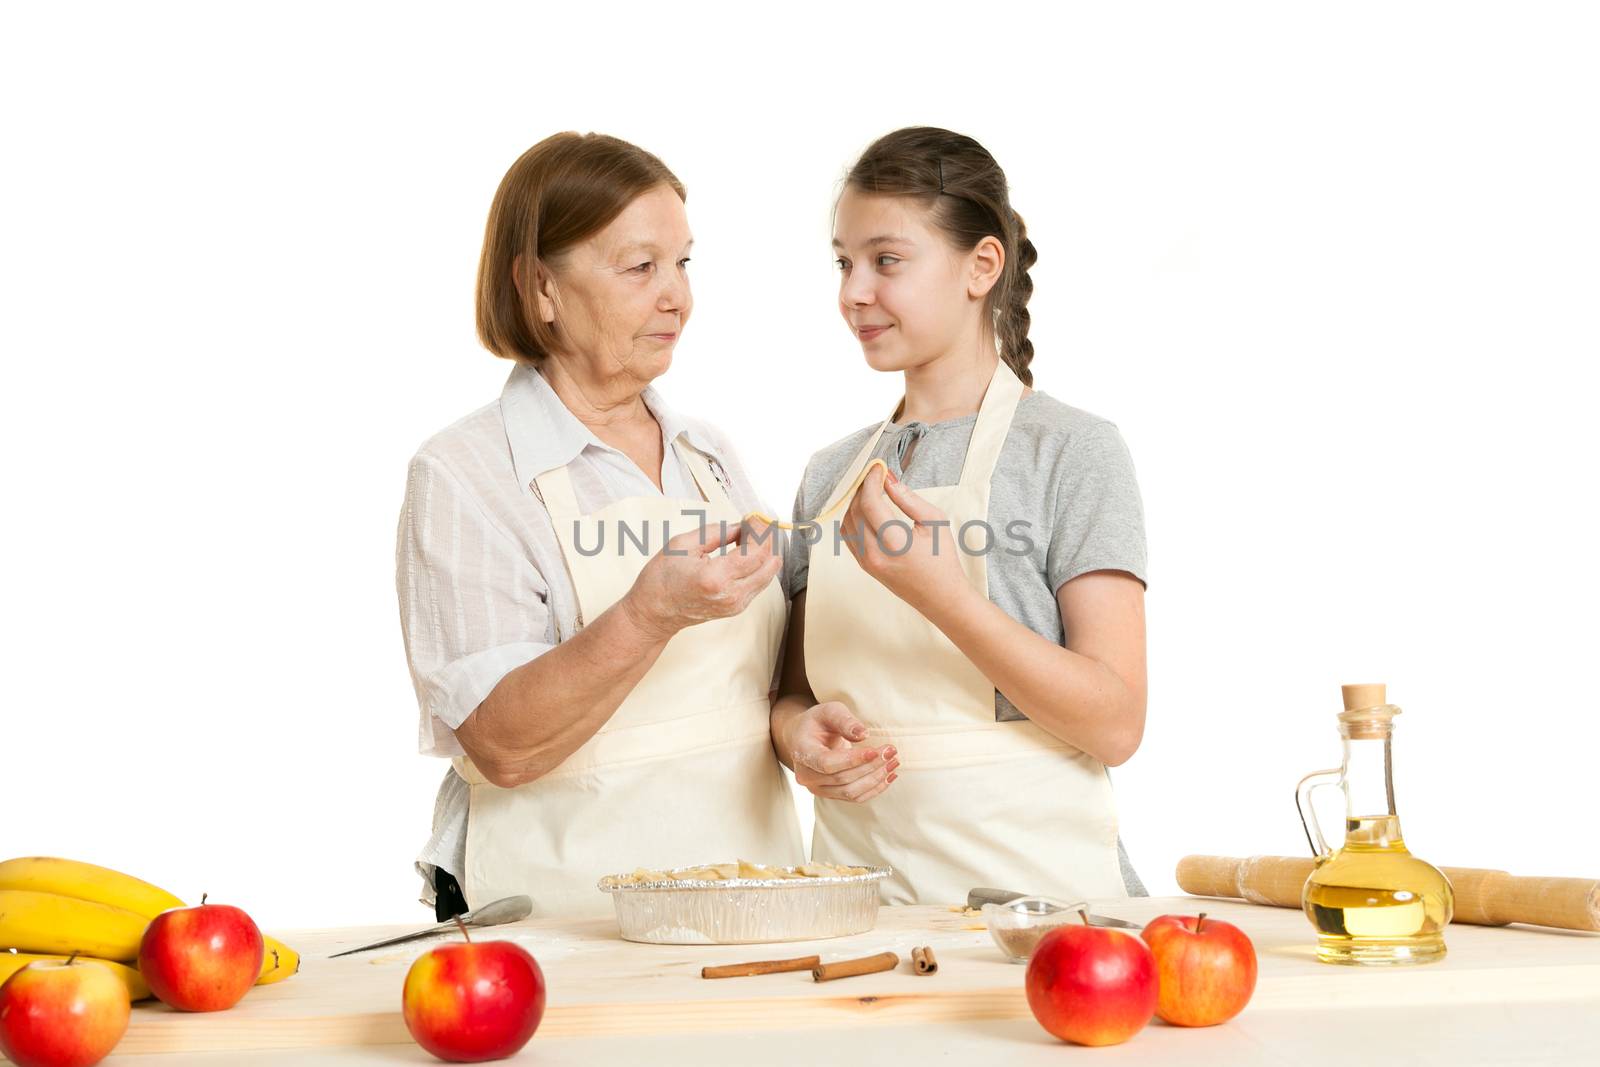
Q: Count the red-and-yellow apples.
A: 5